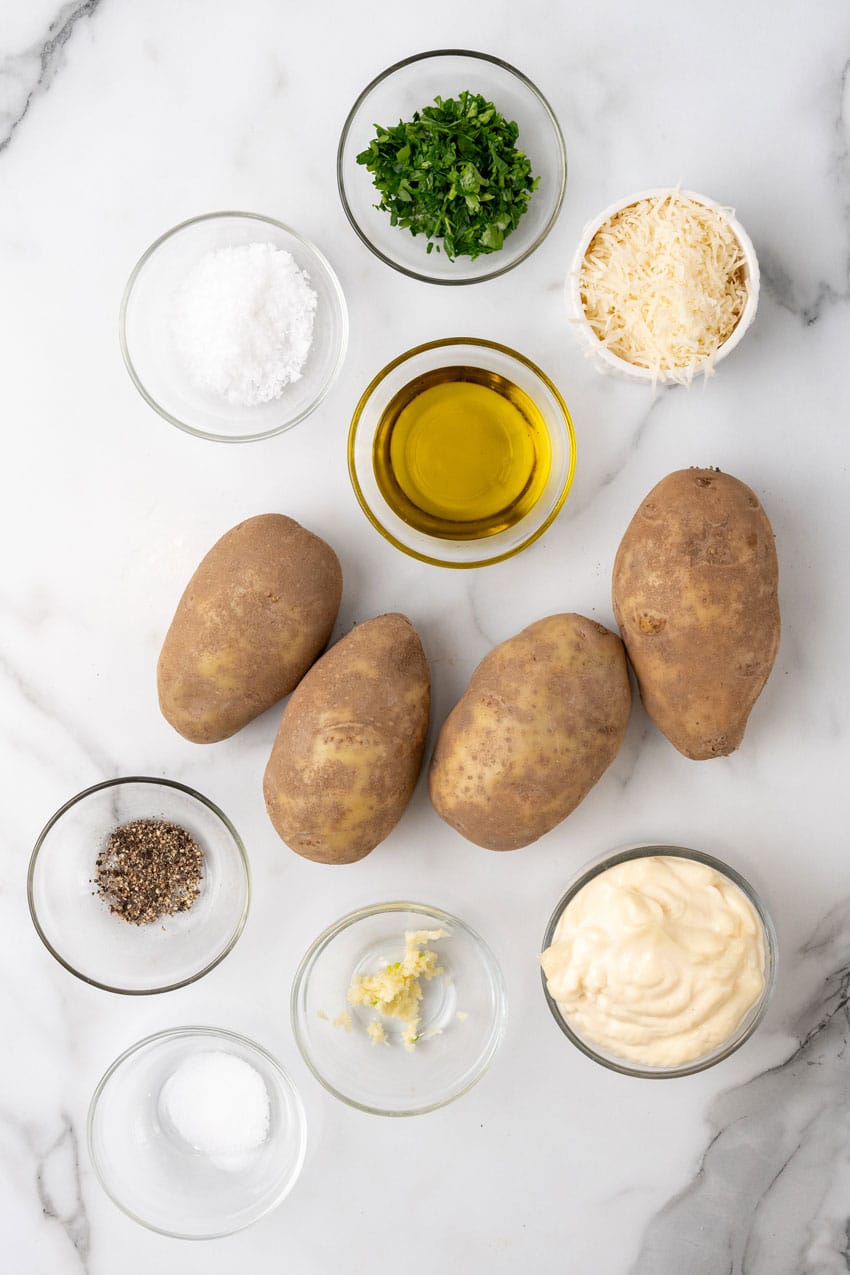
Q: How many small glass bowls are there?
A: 7